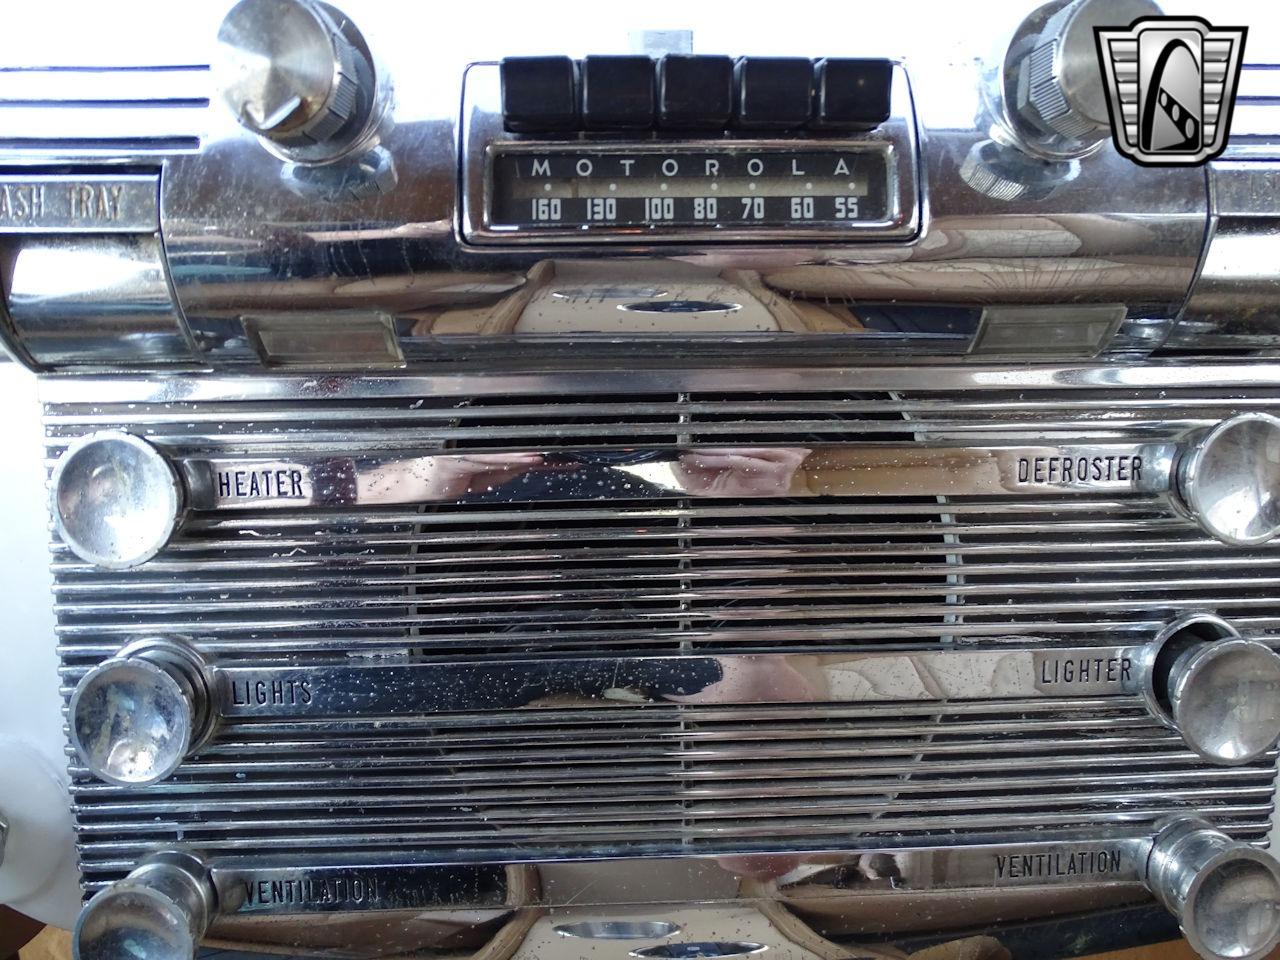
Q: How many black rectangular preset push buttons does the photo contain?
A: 5